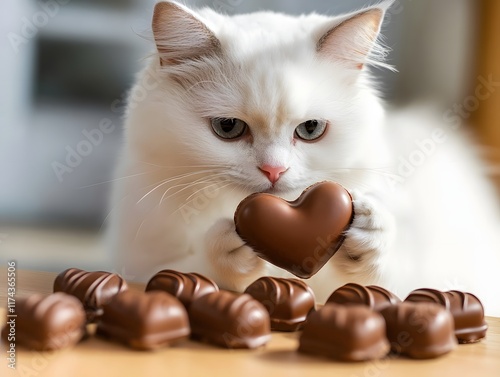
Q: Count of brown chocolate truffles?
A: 10